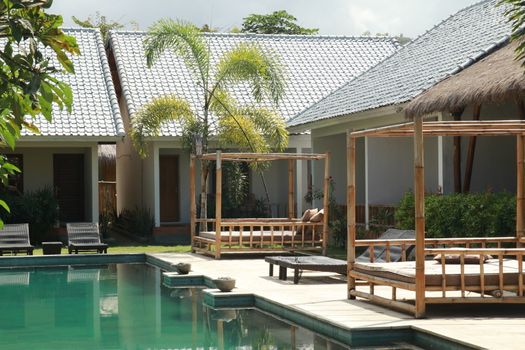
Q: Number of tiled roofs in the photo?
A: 3